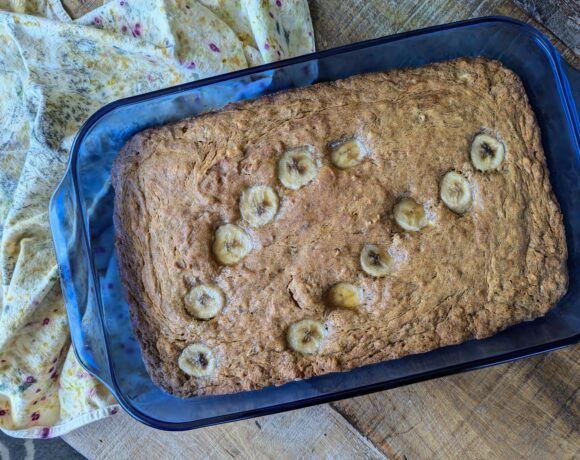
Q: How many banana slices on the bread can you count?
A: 12